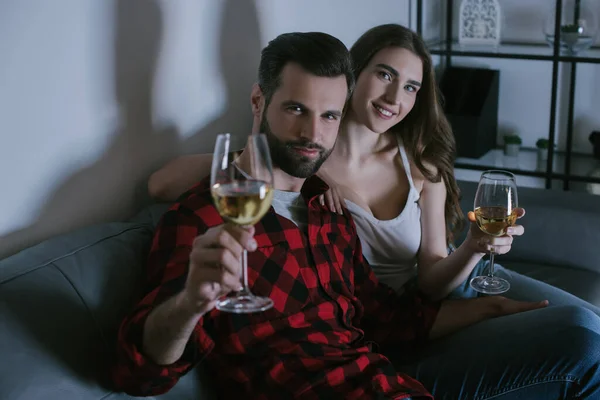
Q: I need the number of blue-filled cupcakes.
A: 0